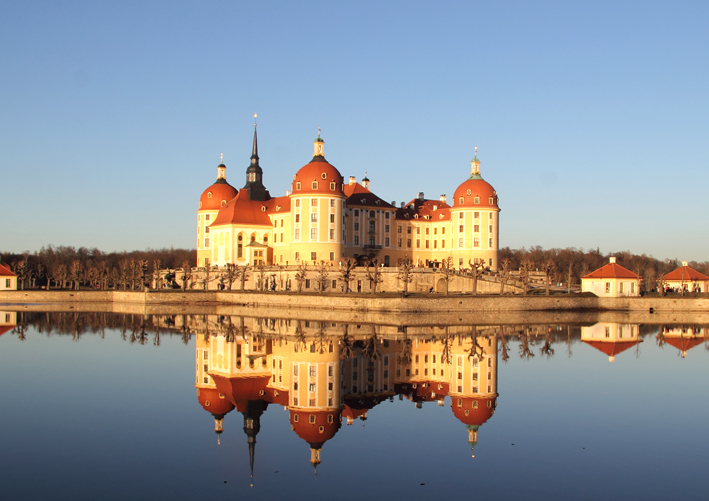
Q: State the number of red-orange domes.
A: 3